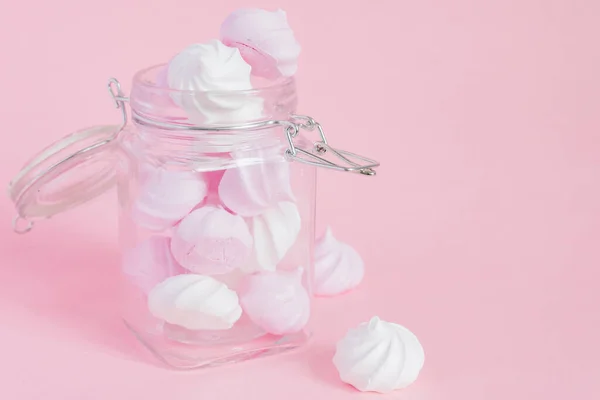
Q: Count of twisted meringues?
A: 11